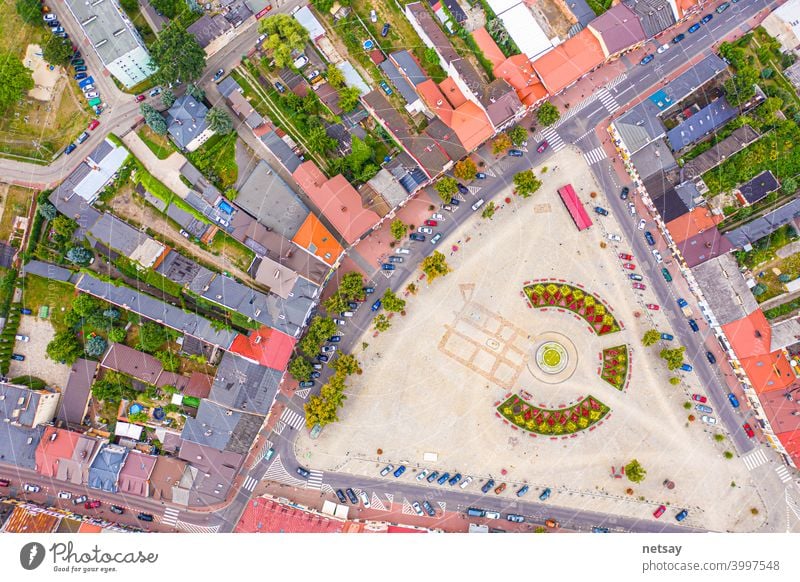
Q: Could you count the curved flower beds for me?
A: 3